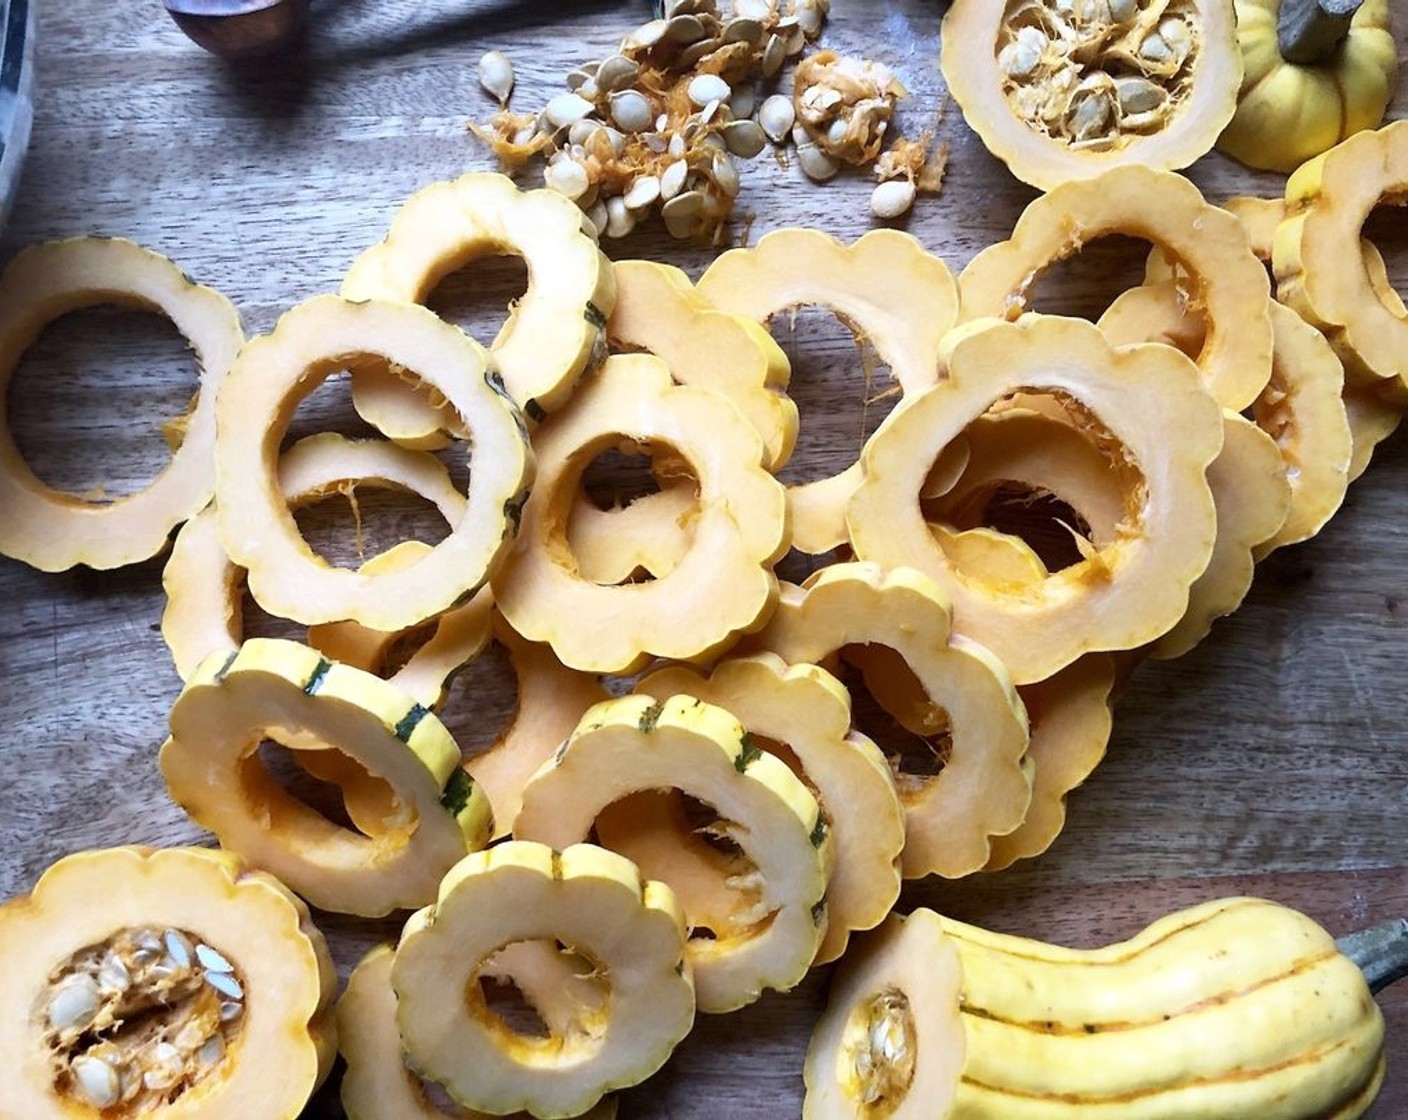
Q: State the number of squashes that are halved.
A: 3